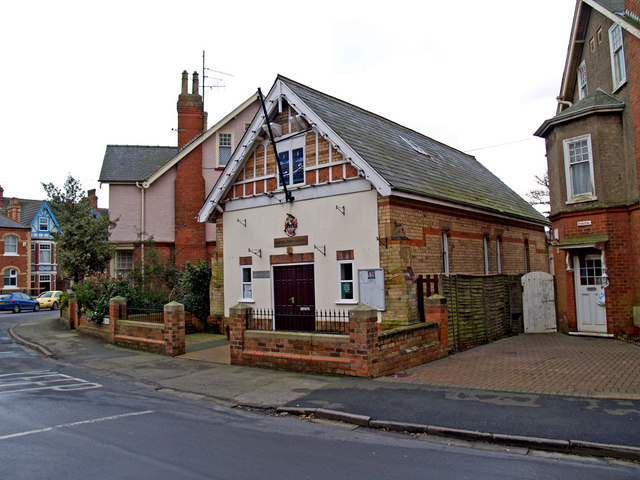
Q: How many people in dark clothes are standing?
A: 0